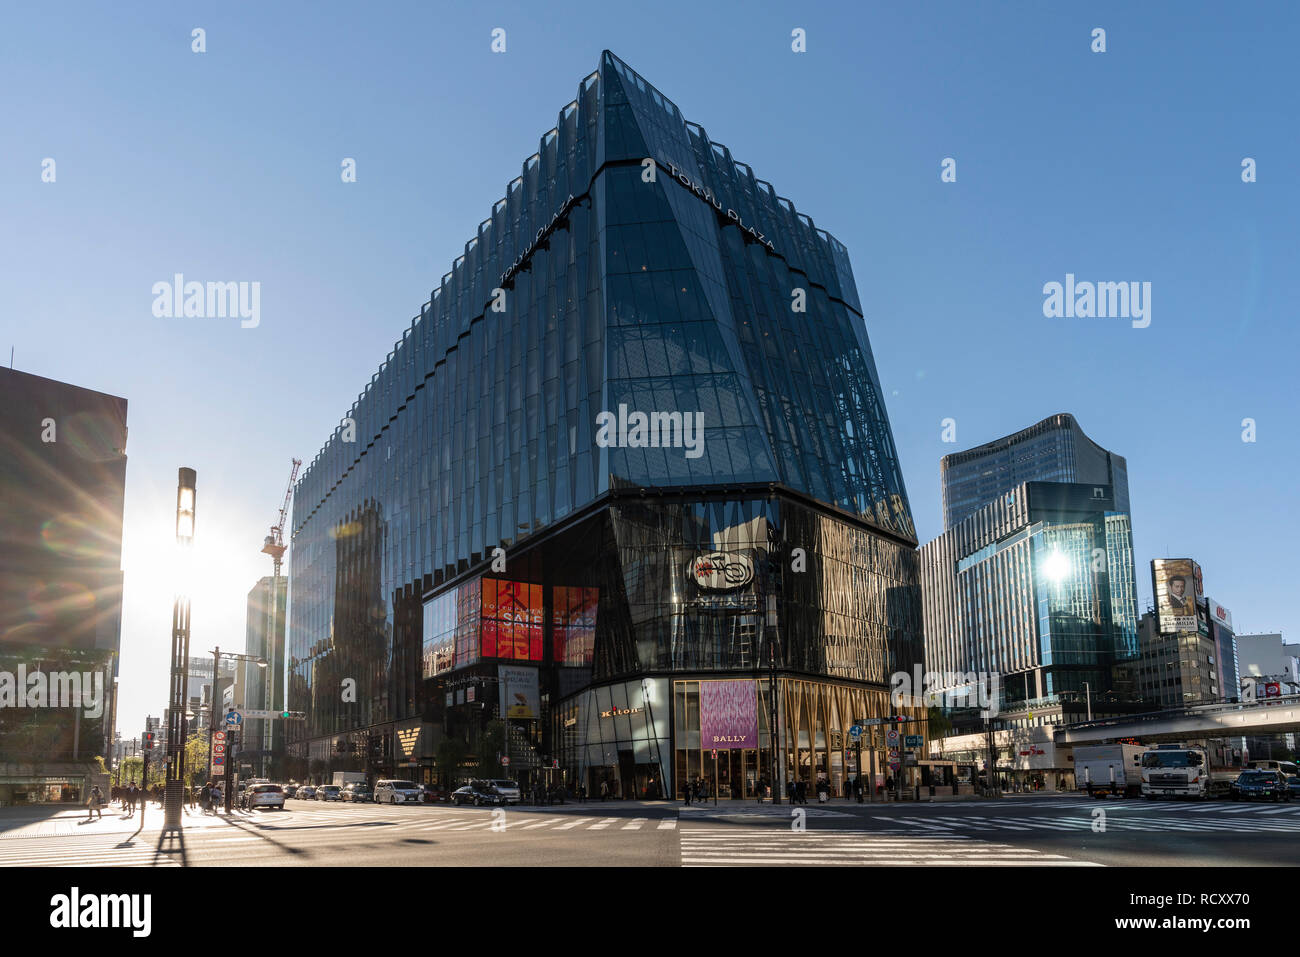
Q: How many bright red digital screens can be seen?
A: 2